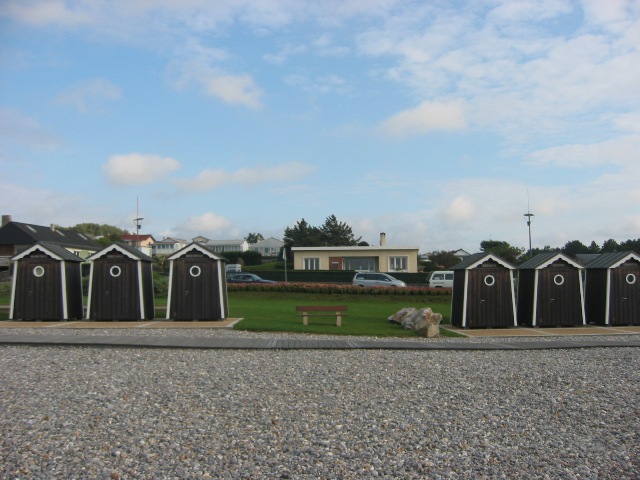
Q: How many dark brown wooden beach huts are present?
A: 6